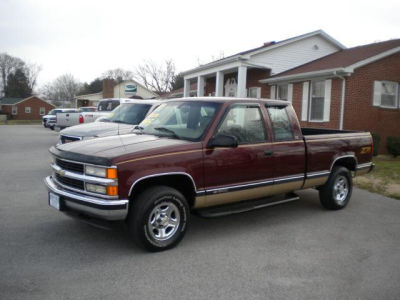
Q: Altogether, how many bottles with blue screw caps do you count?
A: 0